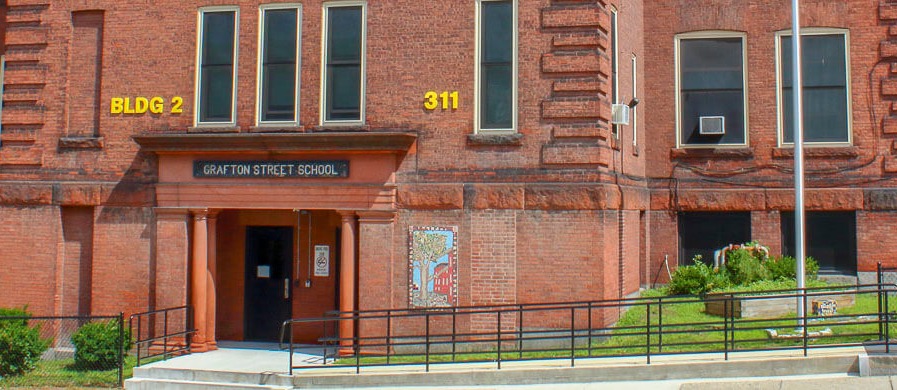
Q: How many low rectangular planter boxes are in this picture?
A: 1